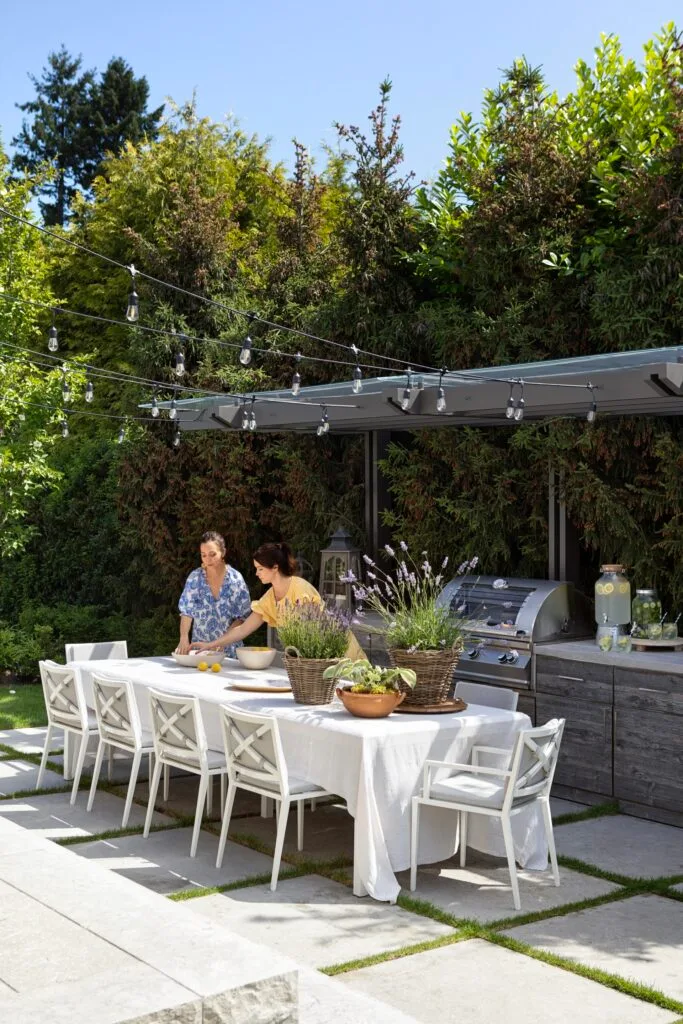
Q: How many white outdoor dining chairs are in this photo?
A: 7